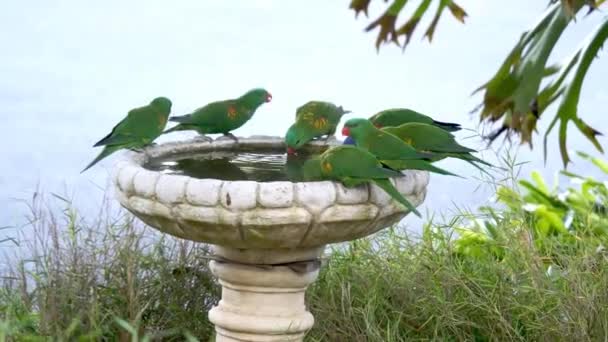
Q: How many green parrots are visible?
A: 7